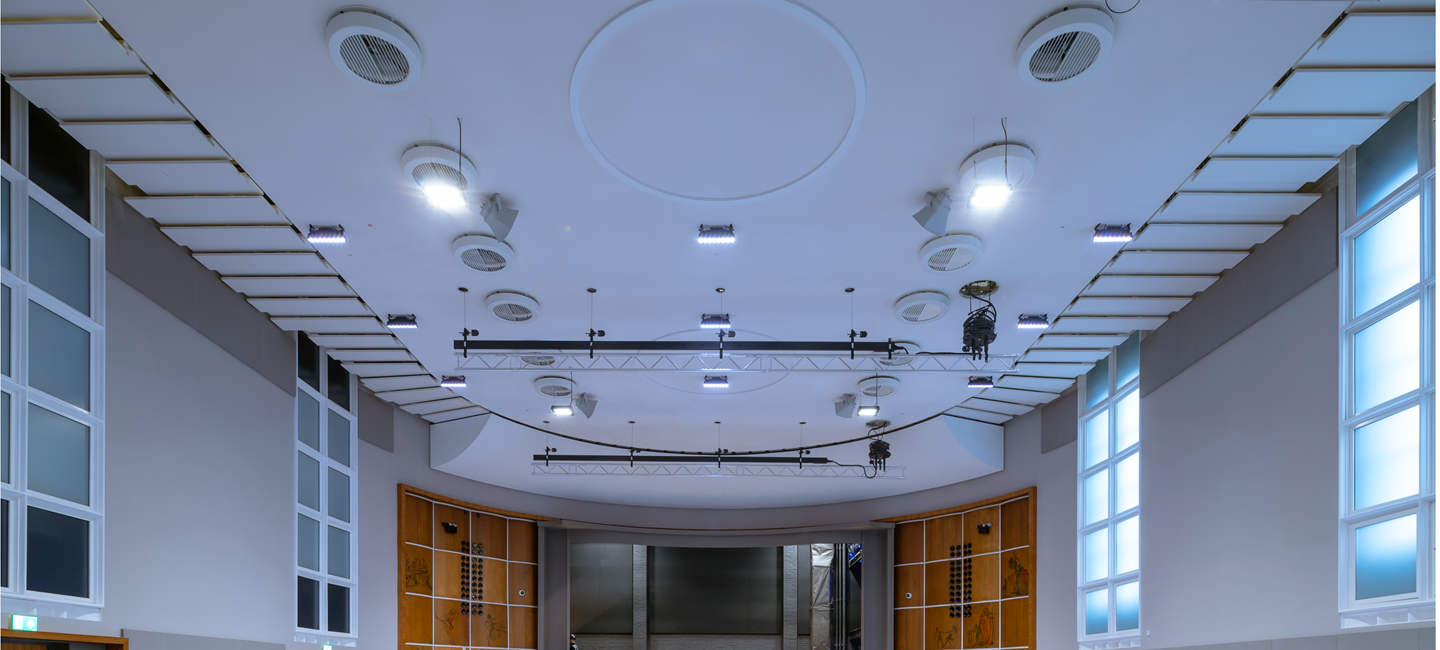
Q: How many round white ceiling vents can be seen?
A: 12